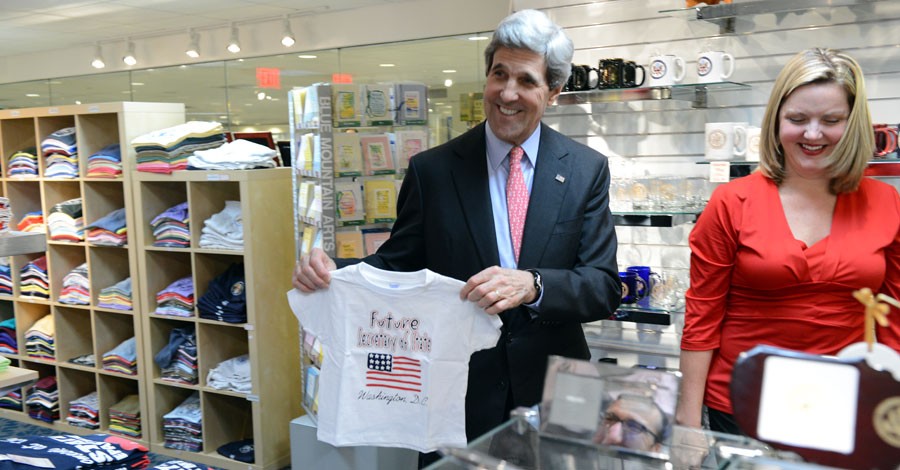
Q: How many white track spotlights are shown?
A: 5